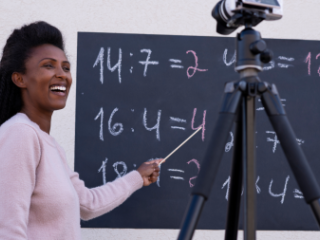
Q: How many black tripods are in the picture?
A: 1